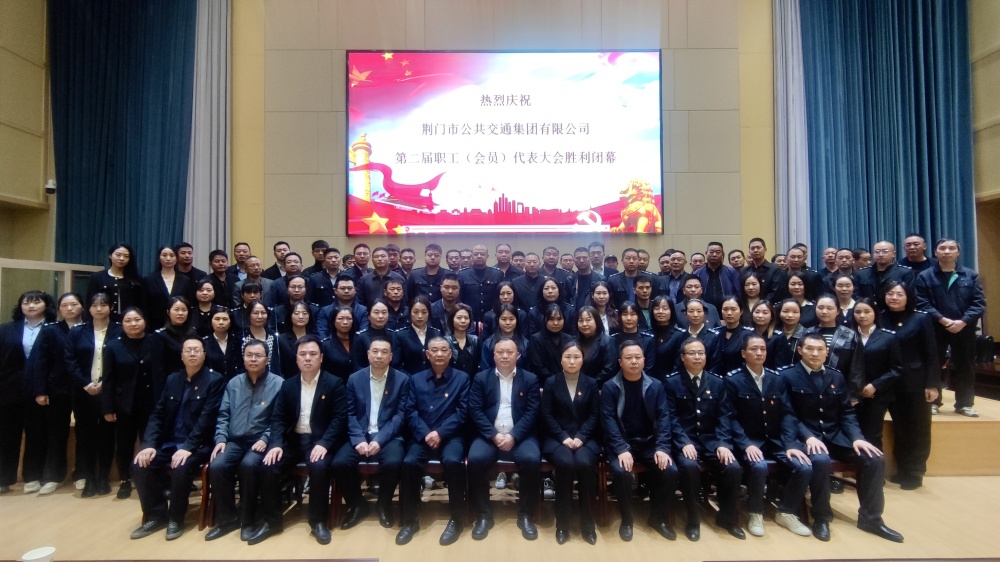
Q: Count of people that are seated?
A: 11